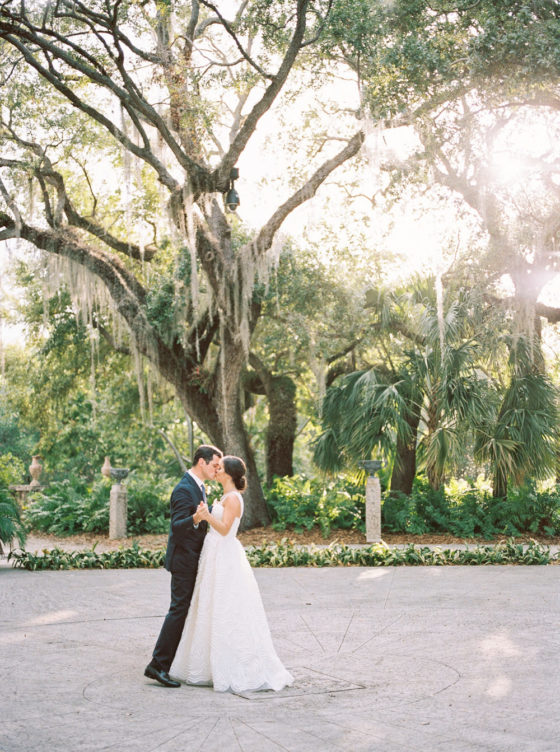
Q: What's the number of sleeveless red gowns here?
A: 0